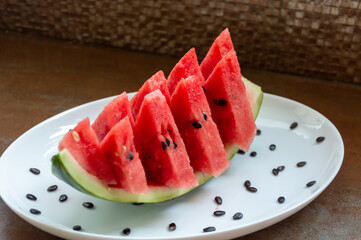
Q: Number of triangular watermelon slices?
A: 9